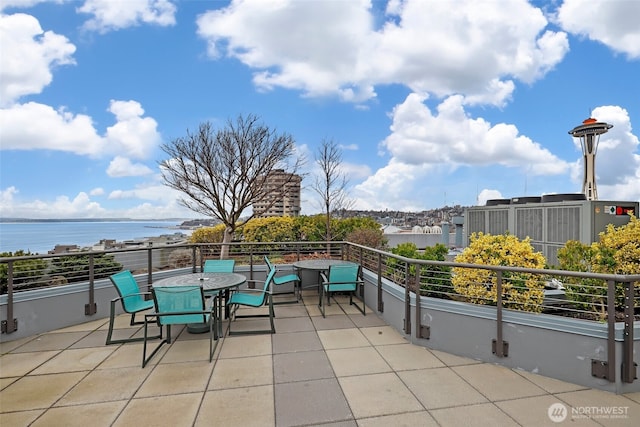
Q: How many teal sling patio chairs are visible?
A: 6